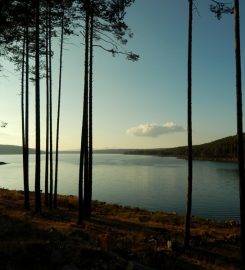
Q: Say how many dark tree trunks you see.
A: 11